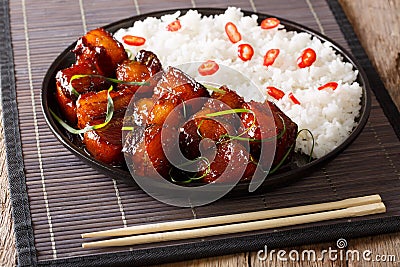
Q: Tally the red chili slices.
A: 11